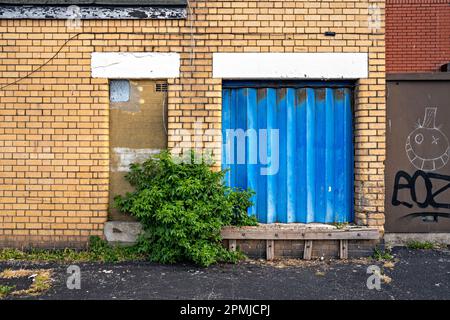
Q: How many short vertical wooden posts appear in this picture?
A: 4